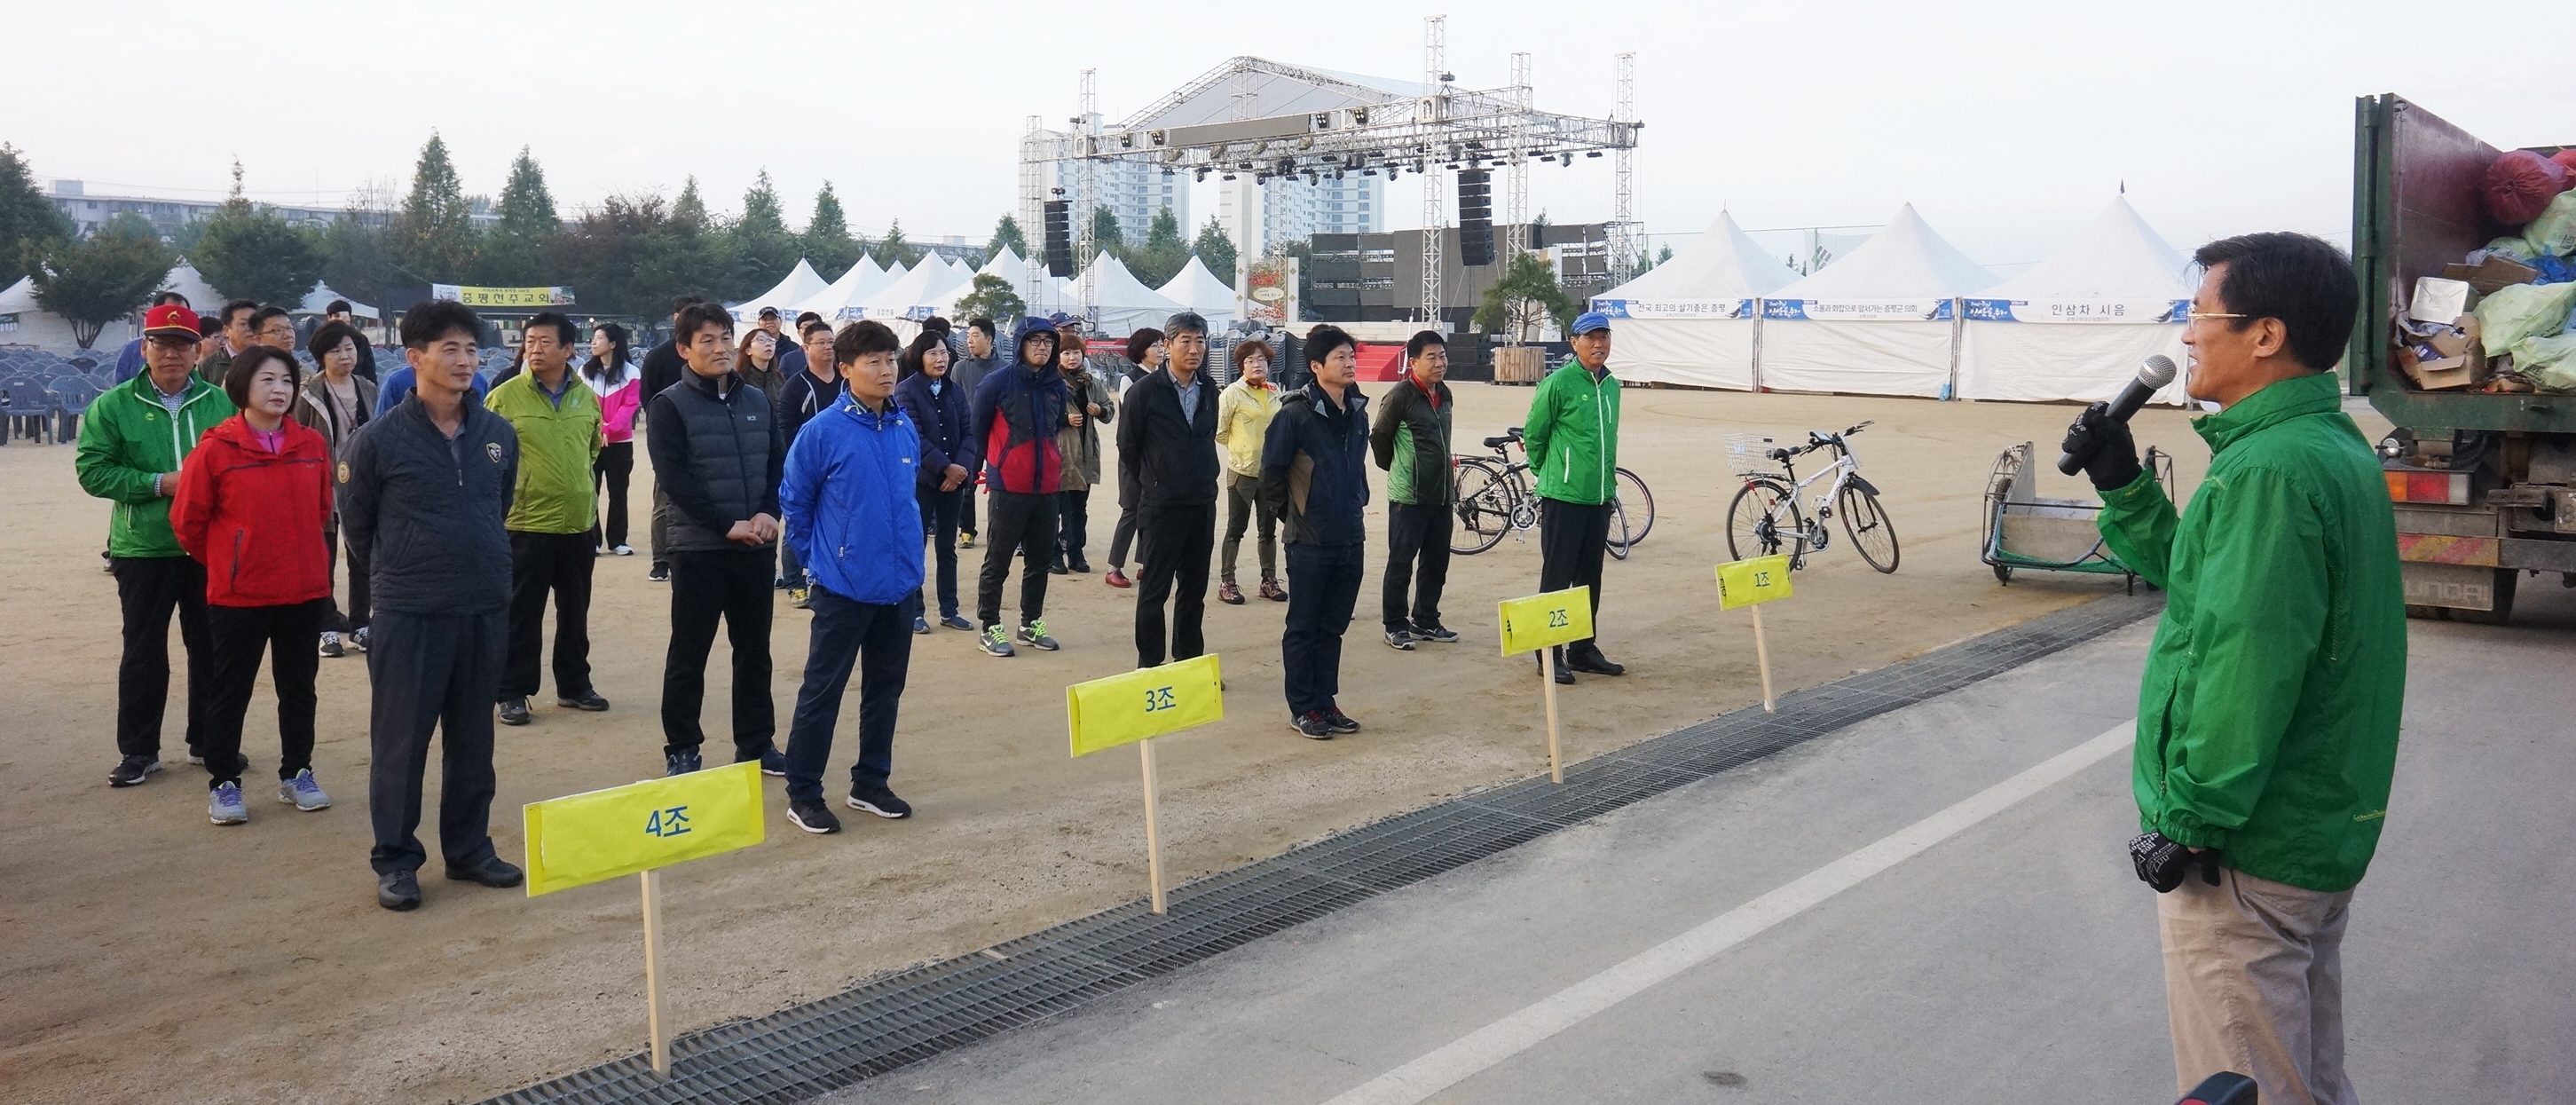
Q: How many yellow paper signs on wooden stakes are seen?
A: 4